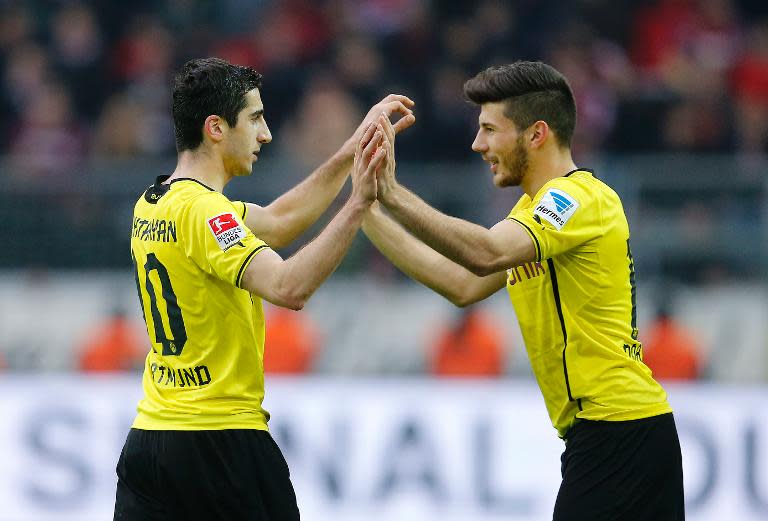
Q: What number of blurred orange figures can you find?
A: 4